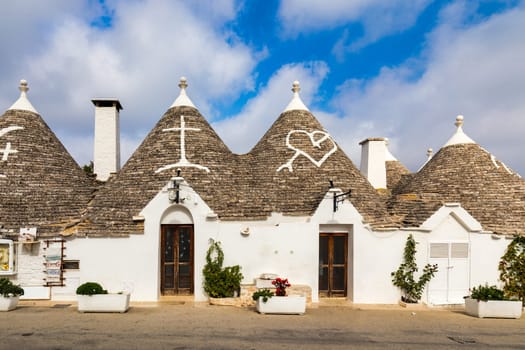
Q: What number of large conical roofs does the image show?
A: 4